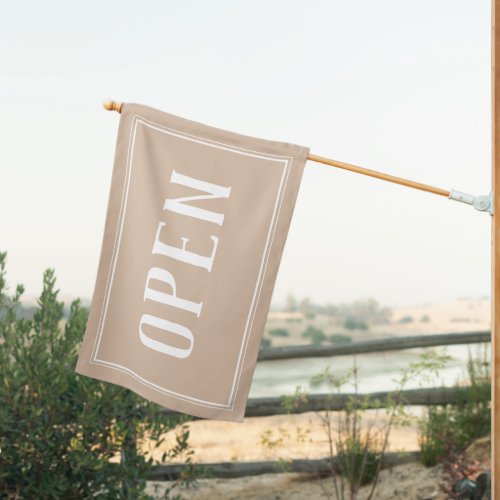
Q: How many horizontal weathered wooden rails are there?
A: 3